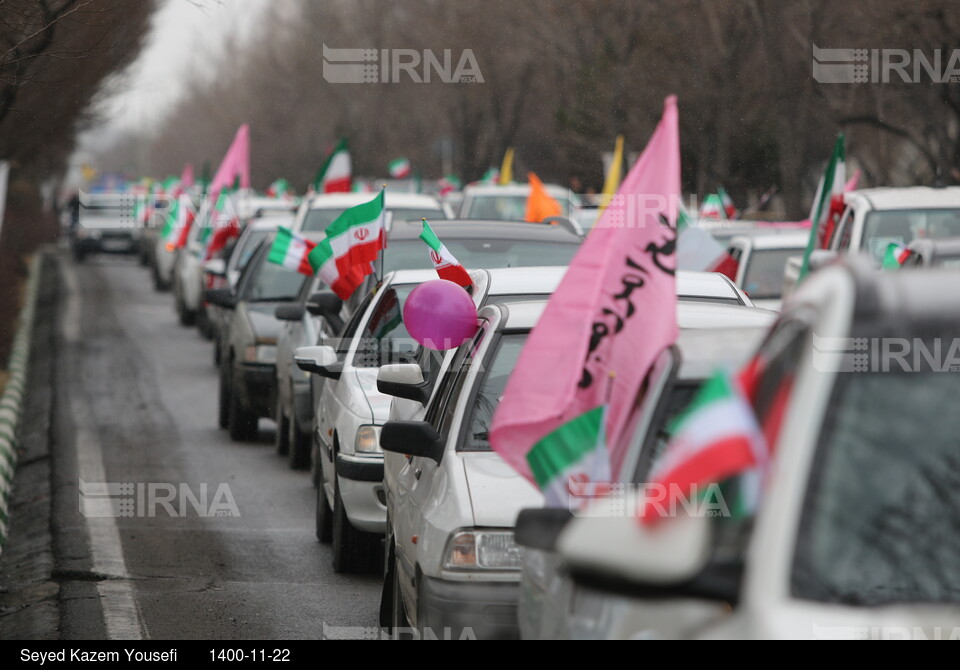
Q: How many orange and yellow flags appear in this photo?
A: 3